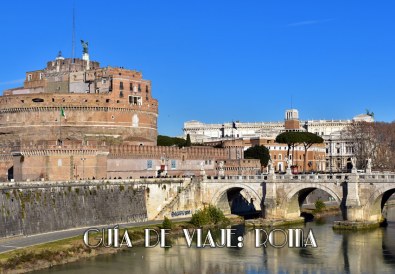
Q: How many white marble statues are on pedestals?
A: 6